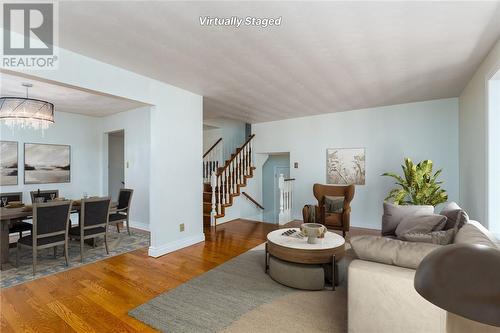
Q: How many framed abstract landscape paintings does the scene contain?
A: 2